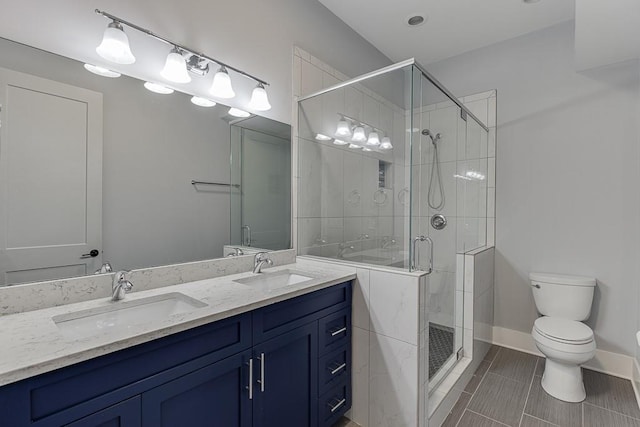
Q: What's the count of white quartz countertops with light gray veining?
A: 1